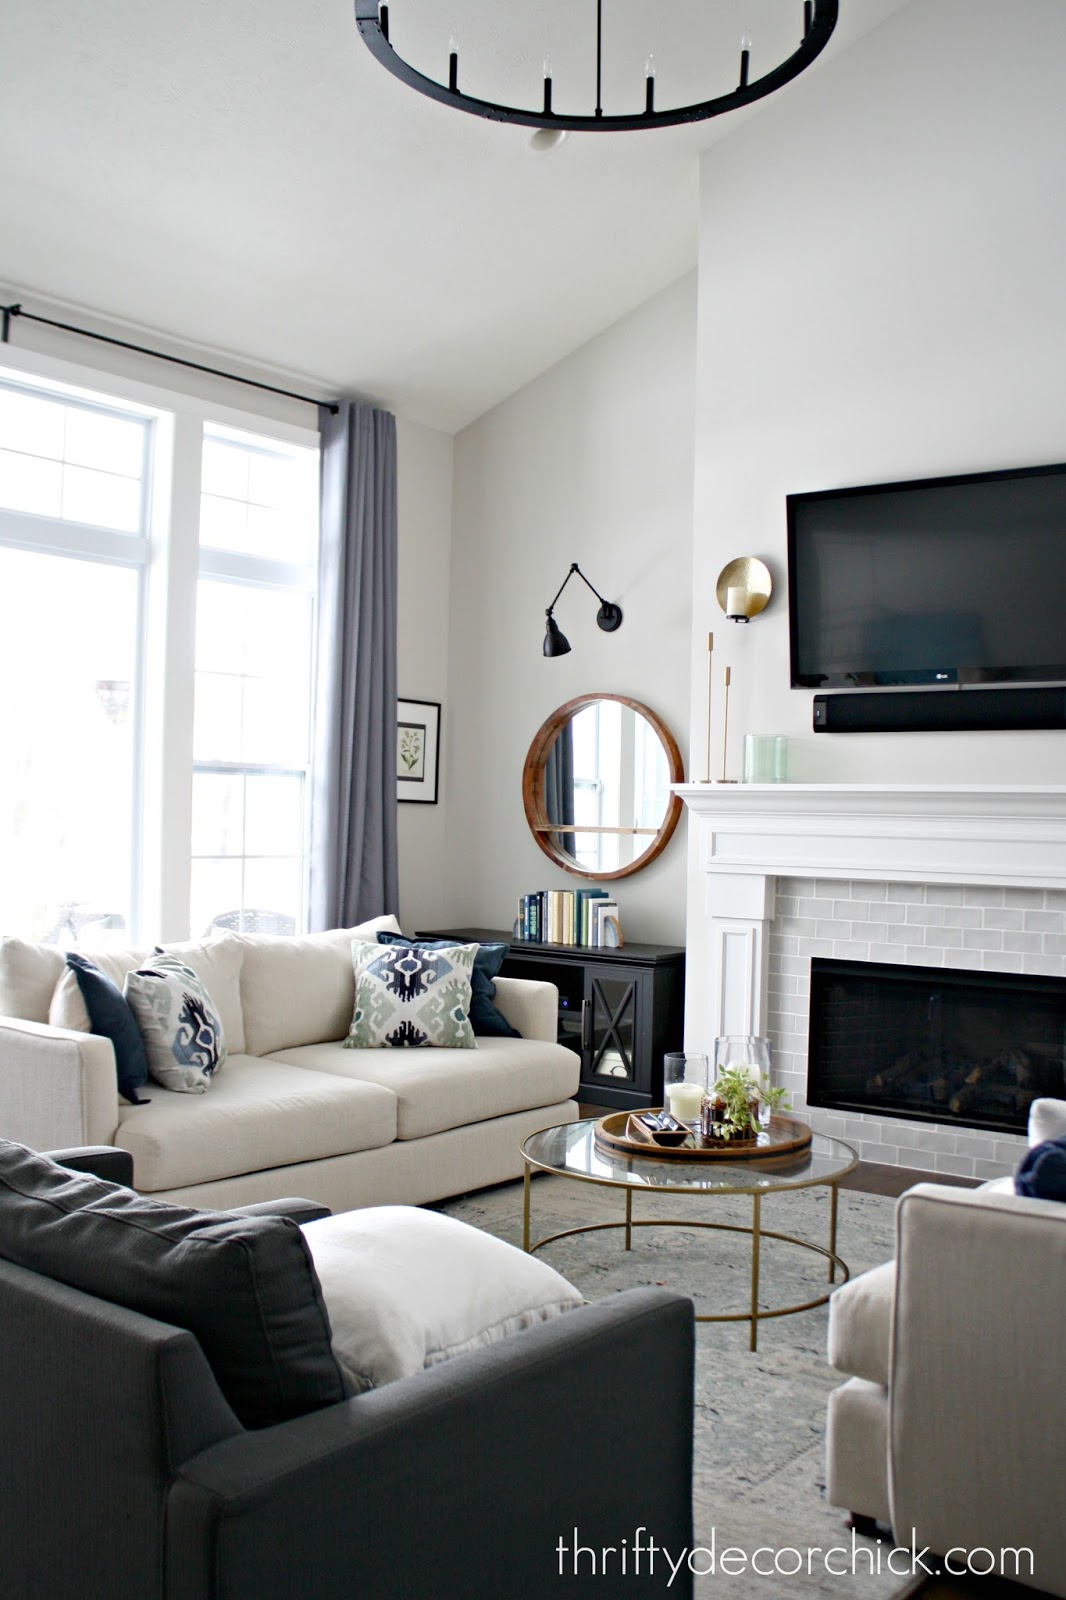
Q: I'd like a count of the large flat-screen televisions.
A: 1